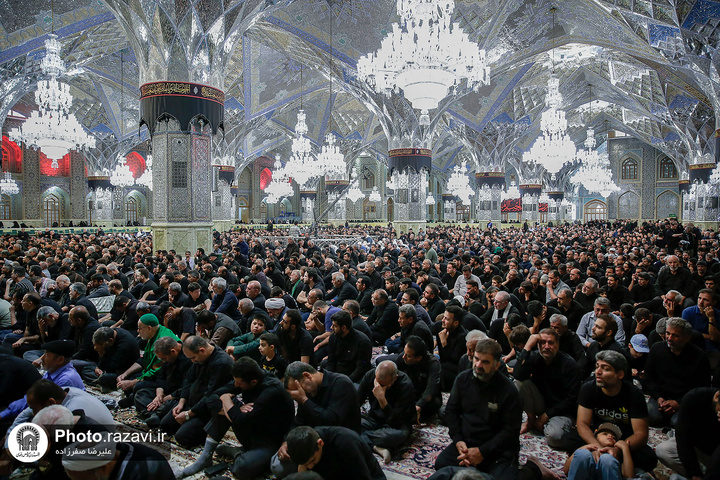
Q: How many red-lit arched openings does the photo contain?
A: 4